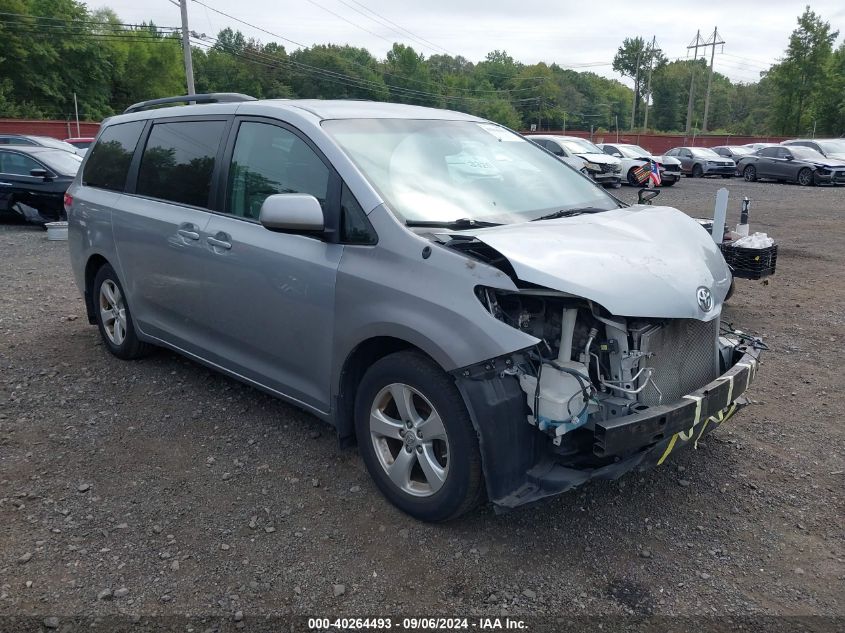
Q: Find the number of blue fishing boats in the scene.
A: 0